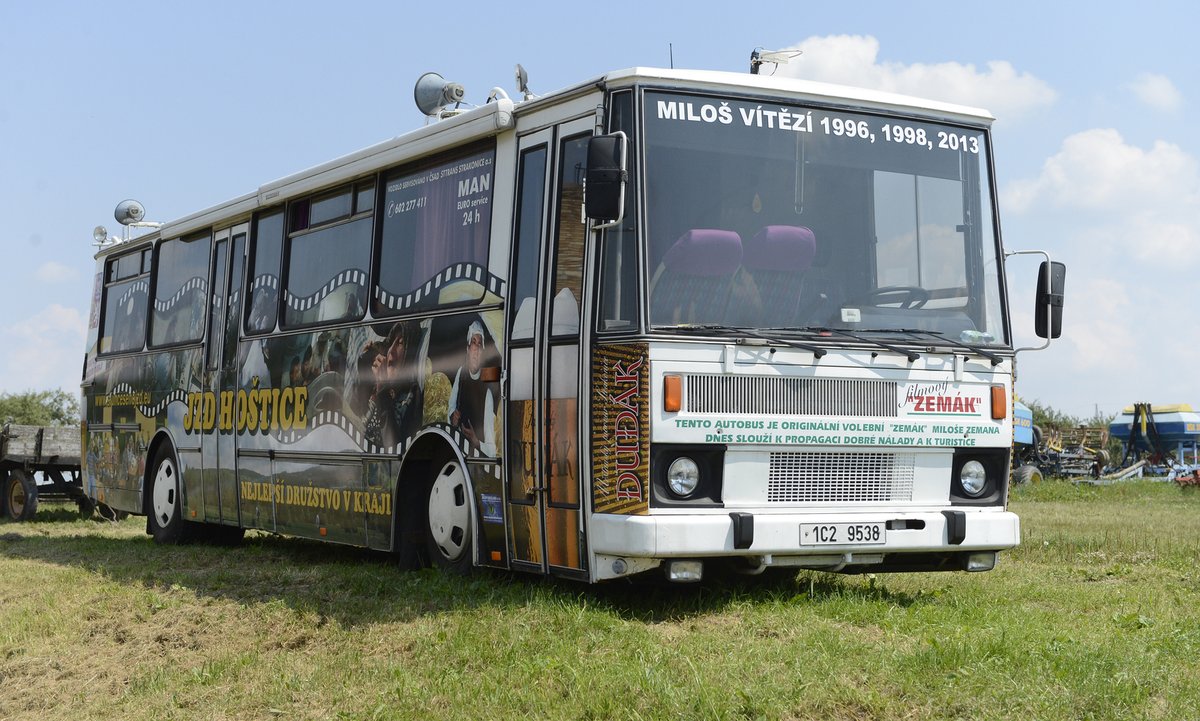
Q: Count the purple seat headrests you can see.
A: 2